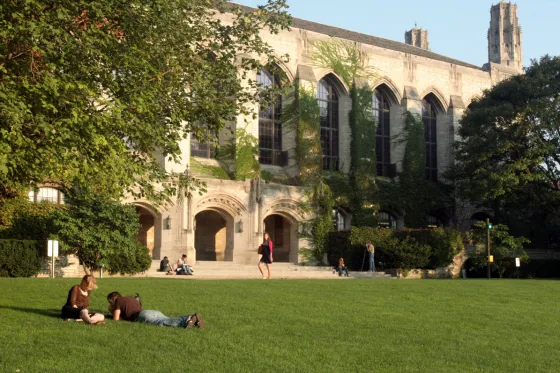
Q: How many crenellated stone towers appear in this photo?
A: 2